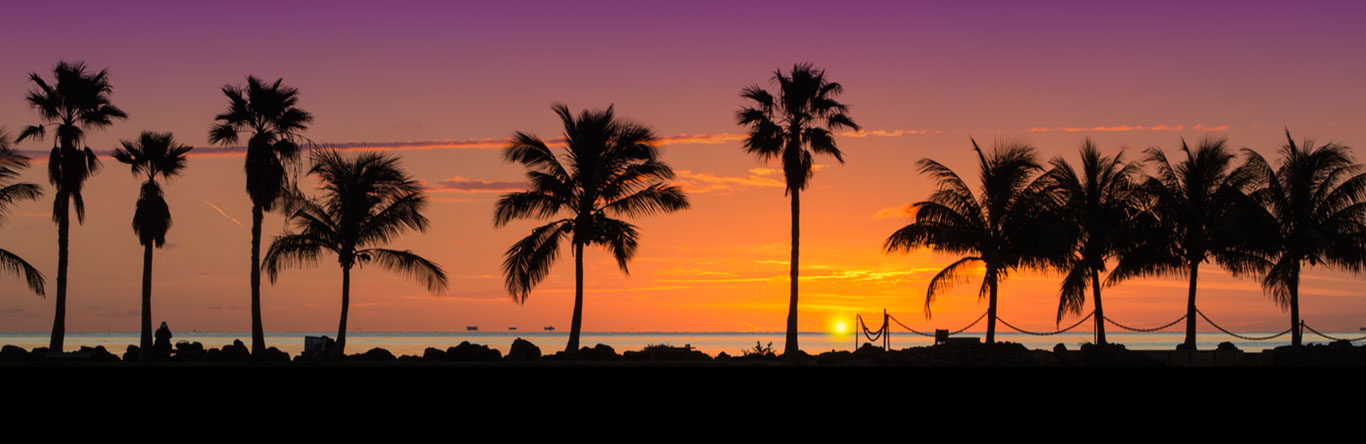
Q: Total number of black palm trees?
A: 11